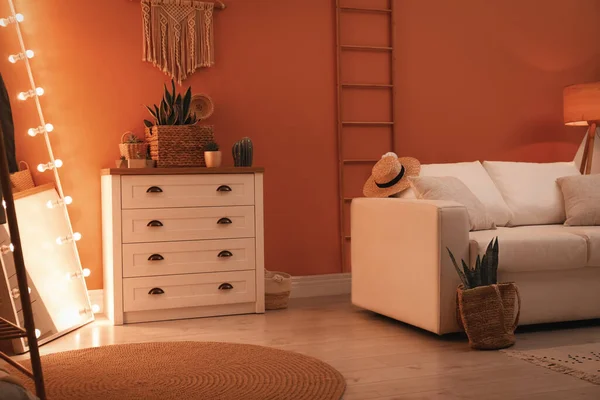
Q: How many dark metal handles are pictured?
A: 8